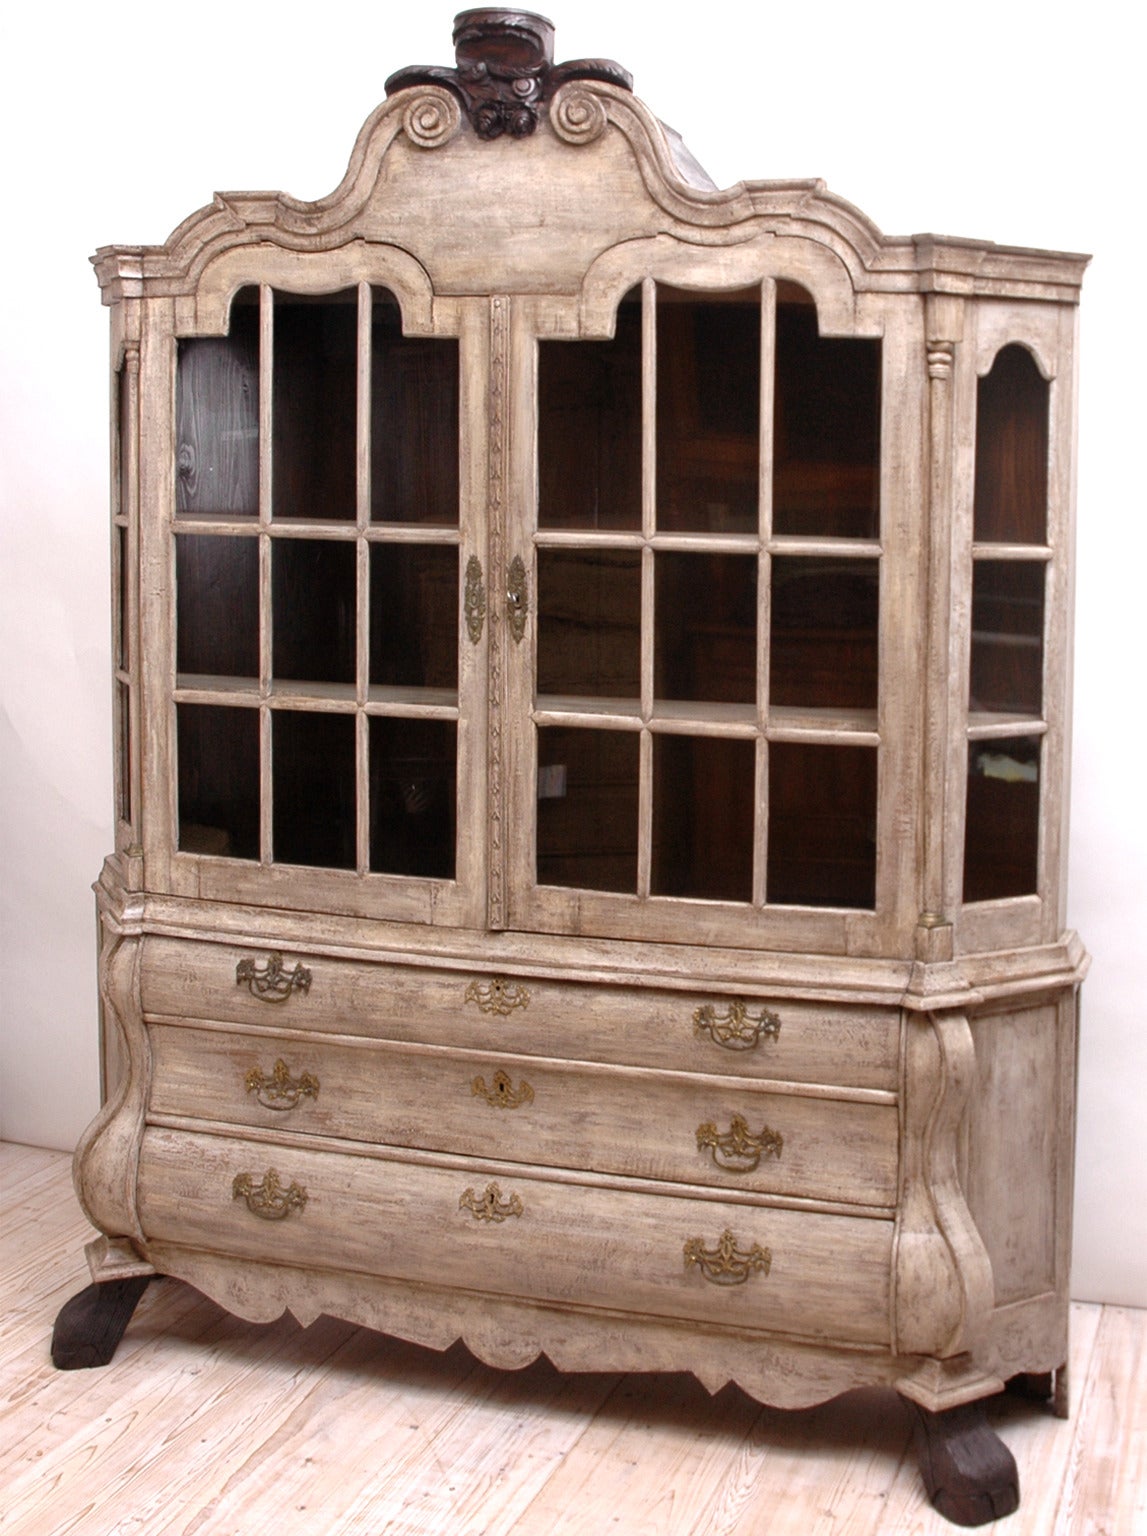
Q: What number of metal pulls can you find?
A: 6